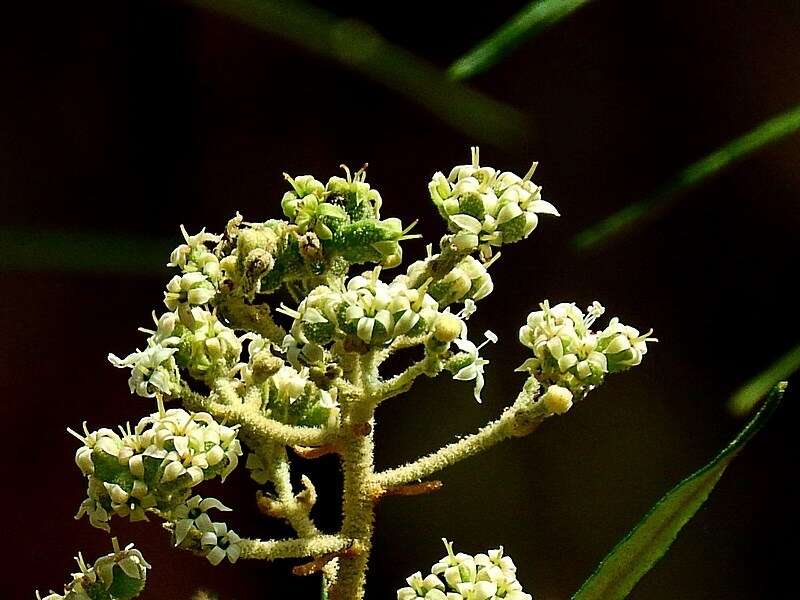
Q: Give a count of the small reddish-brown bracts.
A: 3